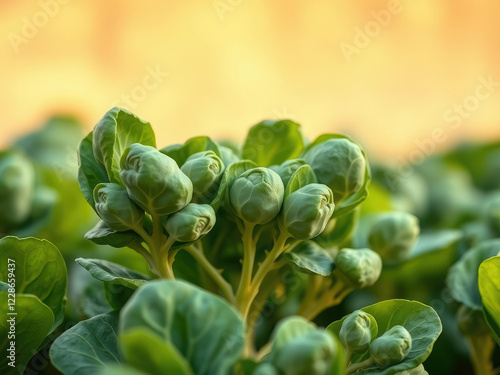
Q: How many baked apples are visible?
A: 0